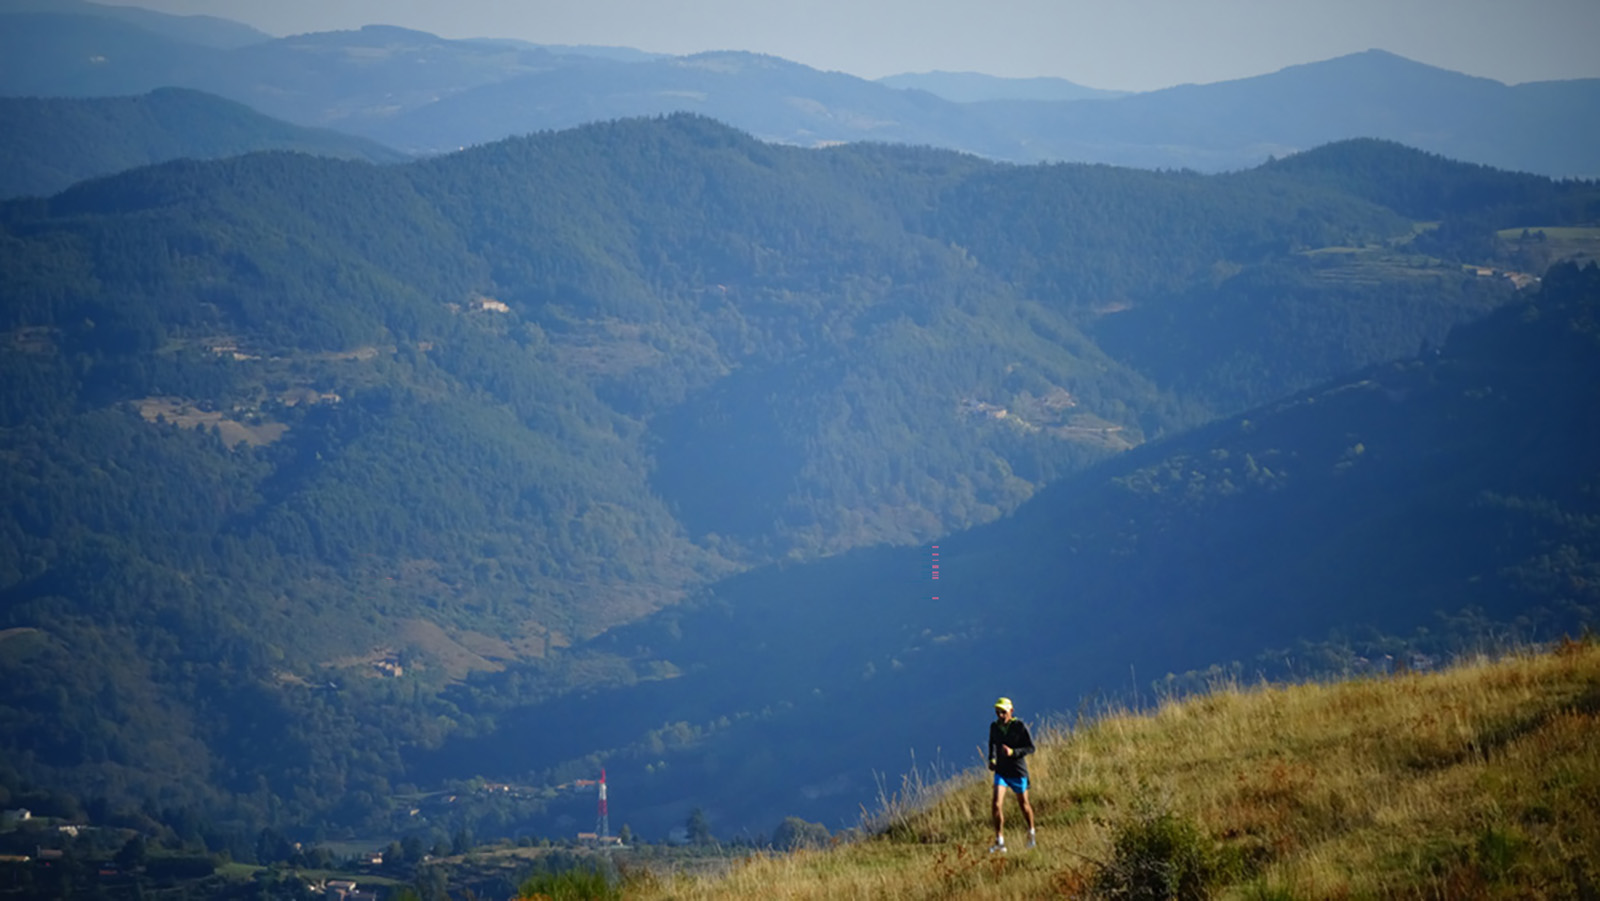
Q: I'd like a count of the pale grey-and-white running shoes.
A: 2